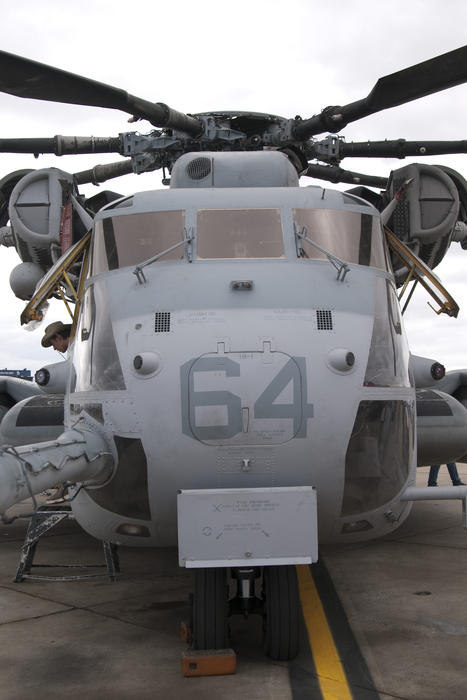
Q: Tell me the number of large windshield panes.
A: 3